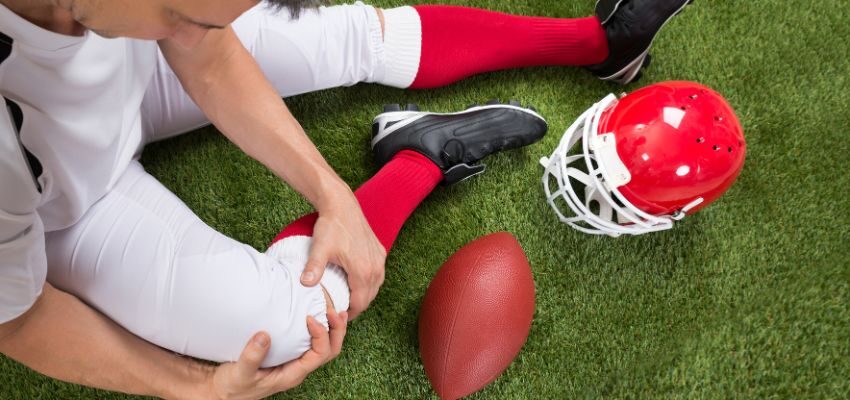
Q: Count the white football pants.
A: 1